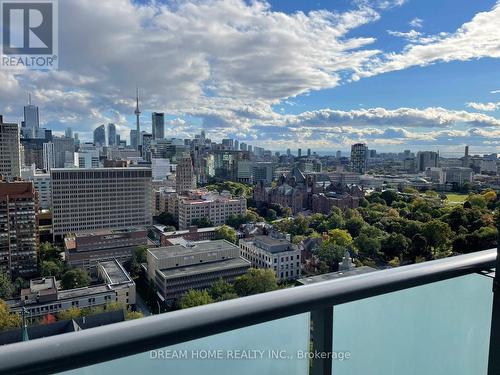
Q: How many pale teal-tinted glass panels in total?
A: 2